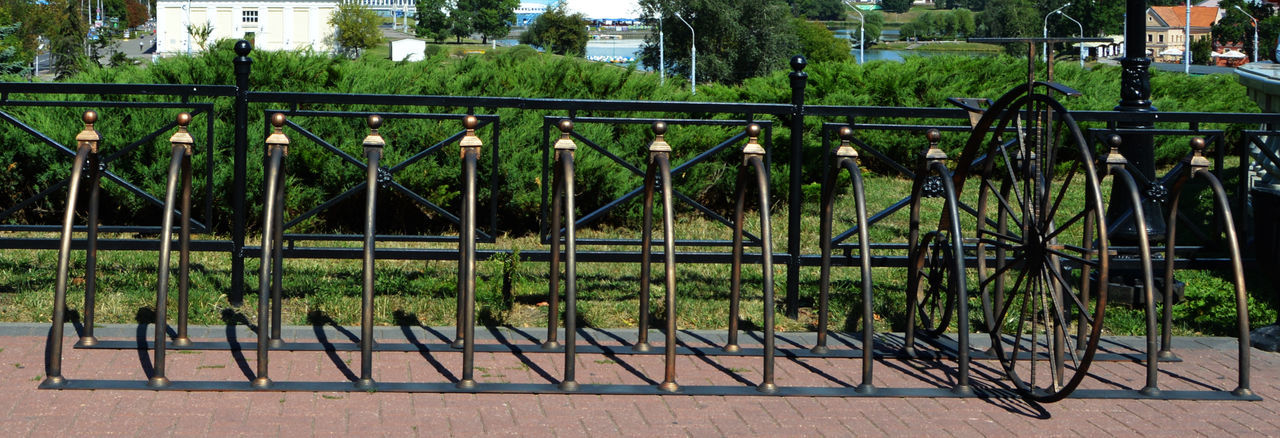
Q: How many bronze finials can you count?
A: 12